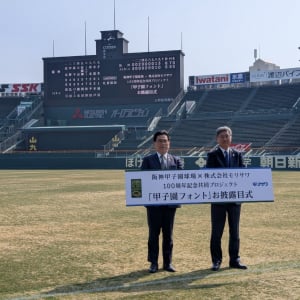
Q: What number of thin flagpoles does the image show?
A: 5